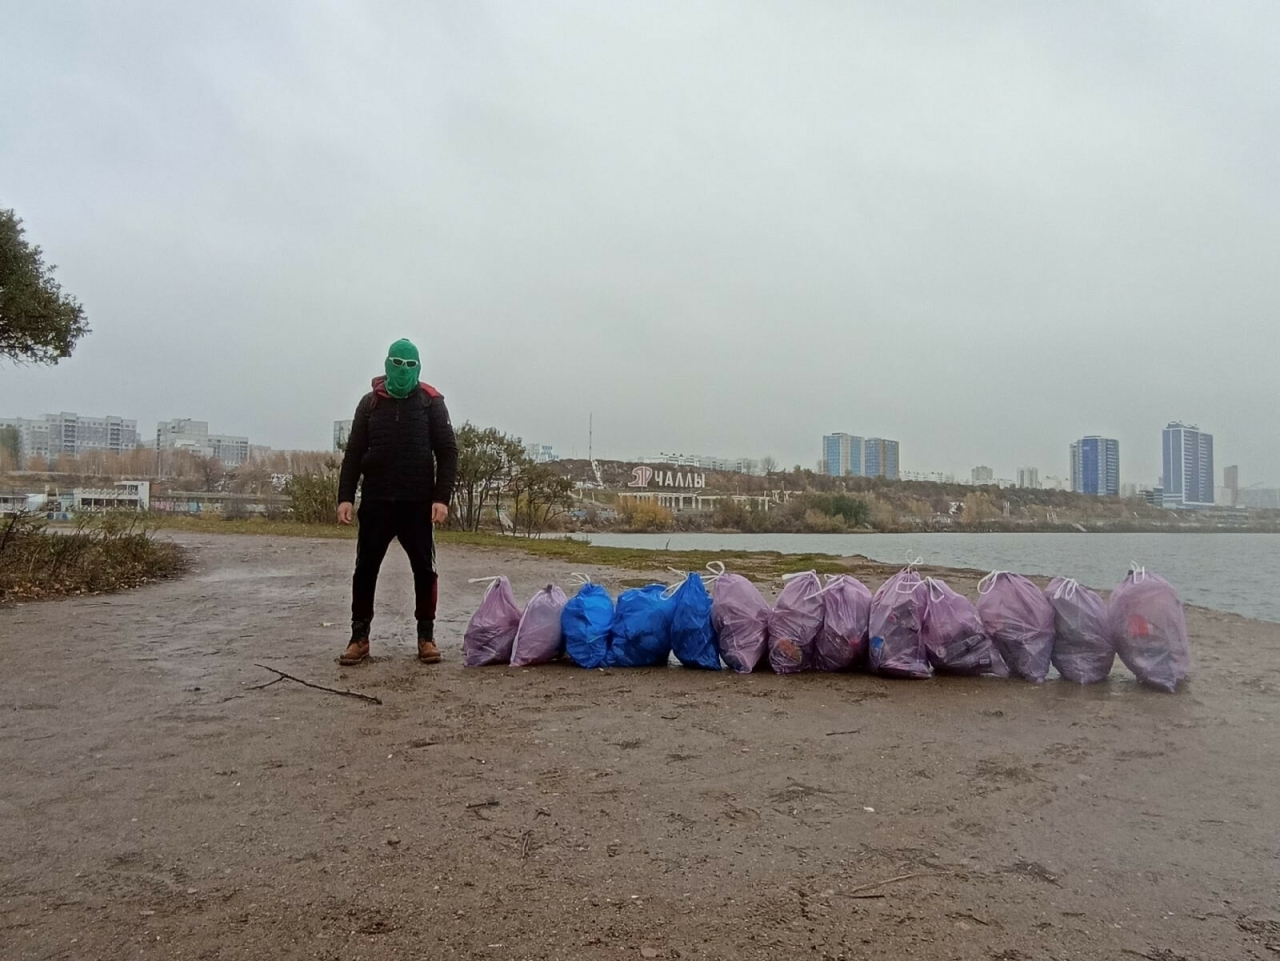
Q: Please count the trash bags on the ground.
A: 13